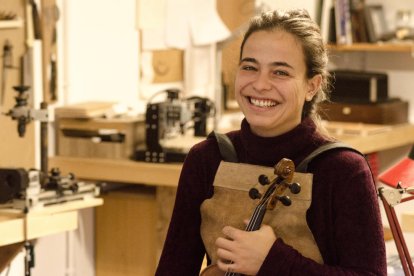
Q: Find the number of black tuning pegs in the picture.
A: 4